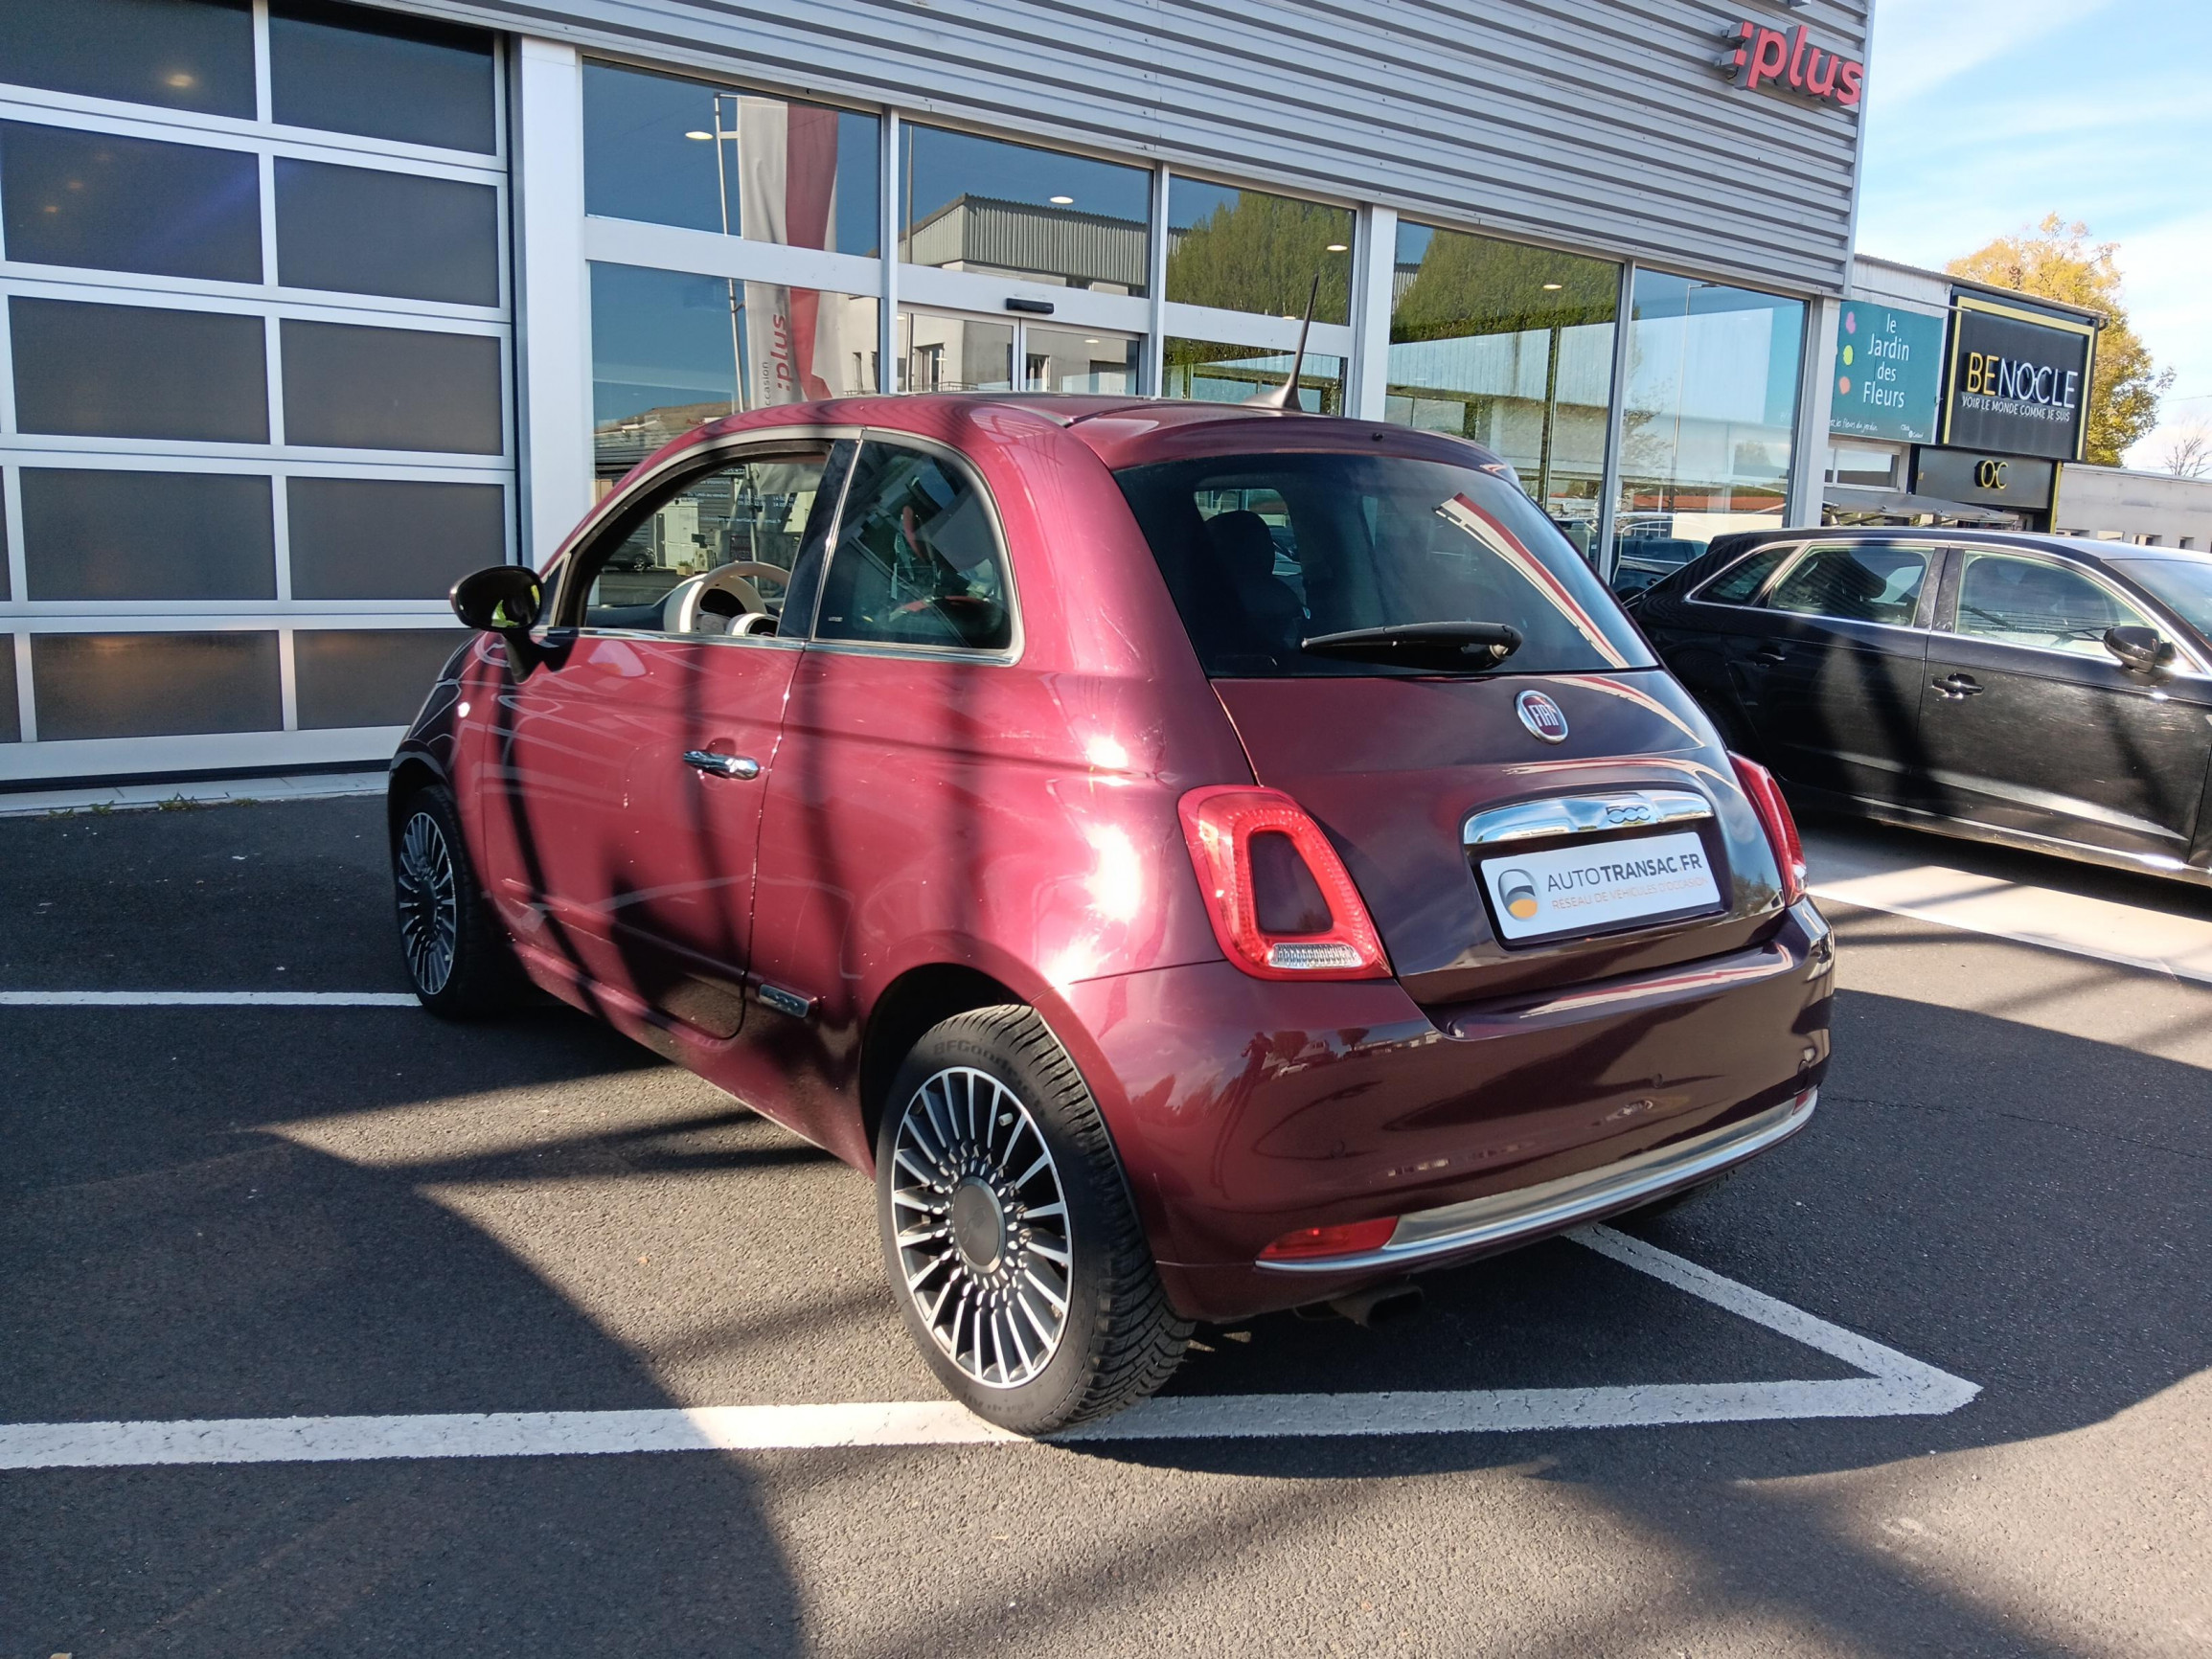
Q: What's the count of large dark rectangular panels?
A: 10